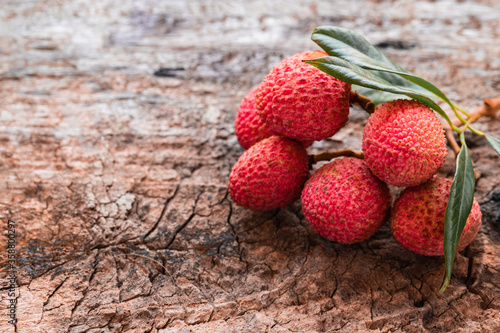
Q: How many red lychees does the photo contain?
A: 6